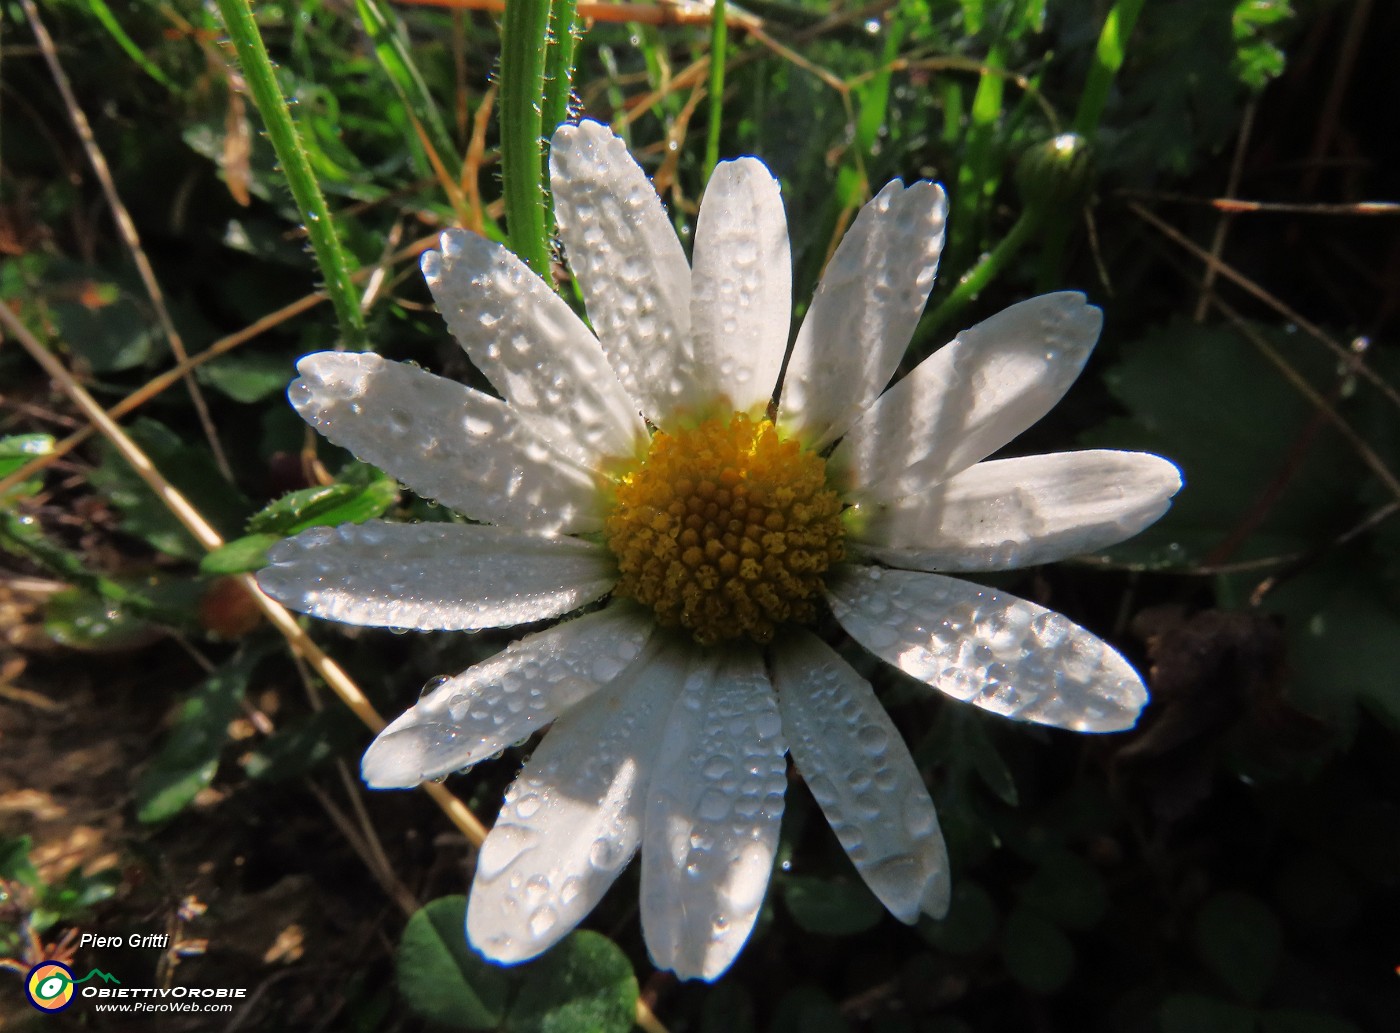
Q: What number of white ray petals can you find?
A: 13